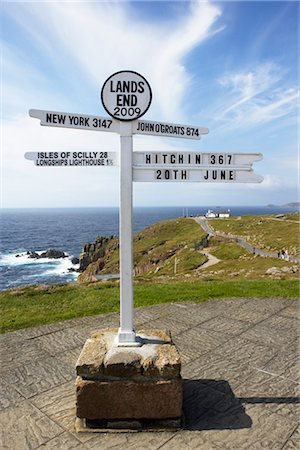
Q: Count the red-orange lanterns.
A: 0